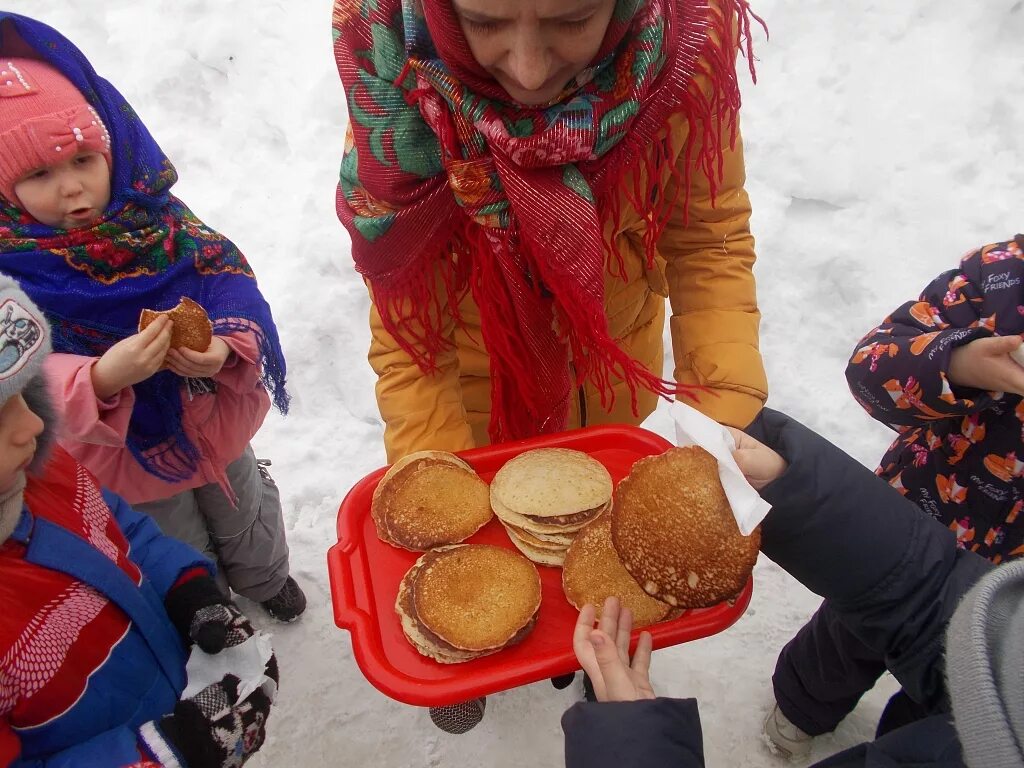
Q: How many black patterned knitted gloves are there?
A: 2